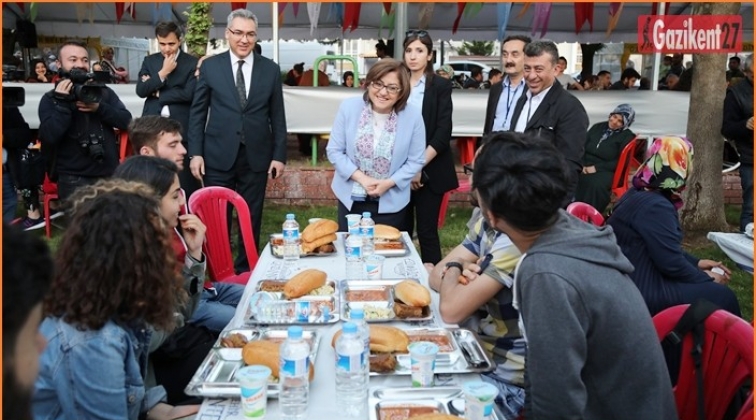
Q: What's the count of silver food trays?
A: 7